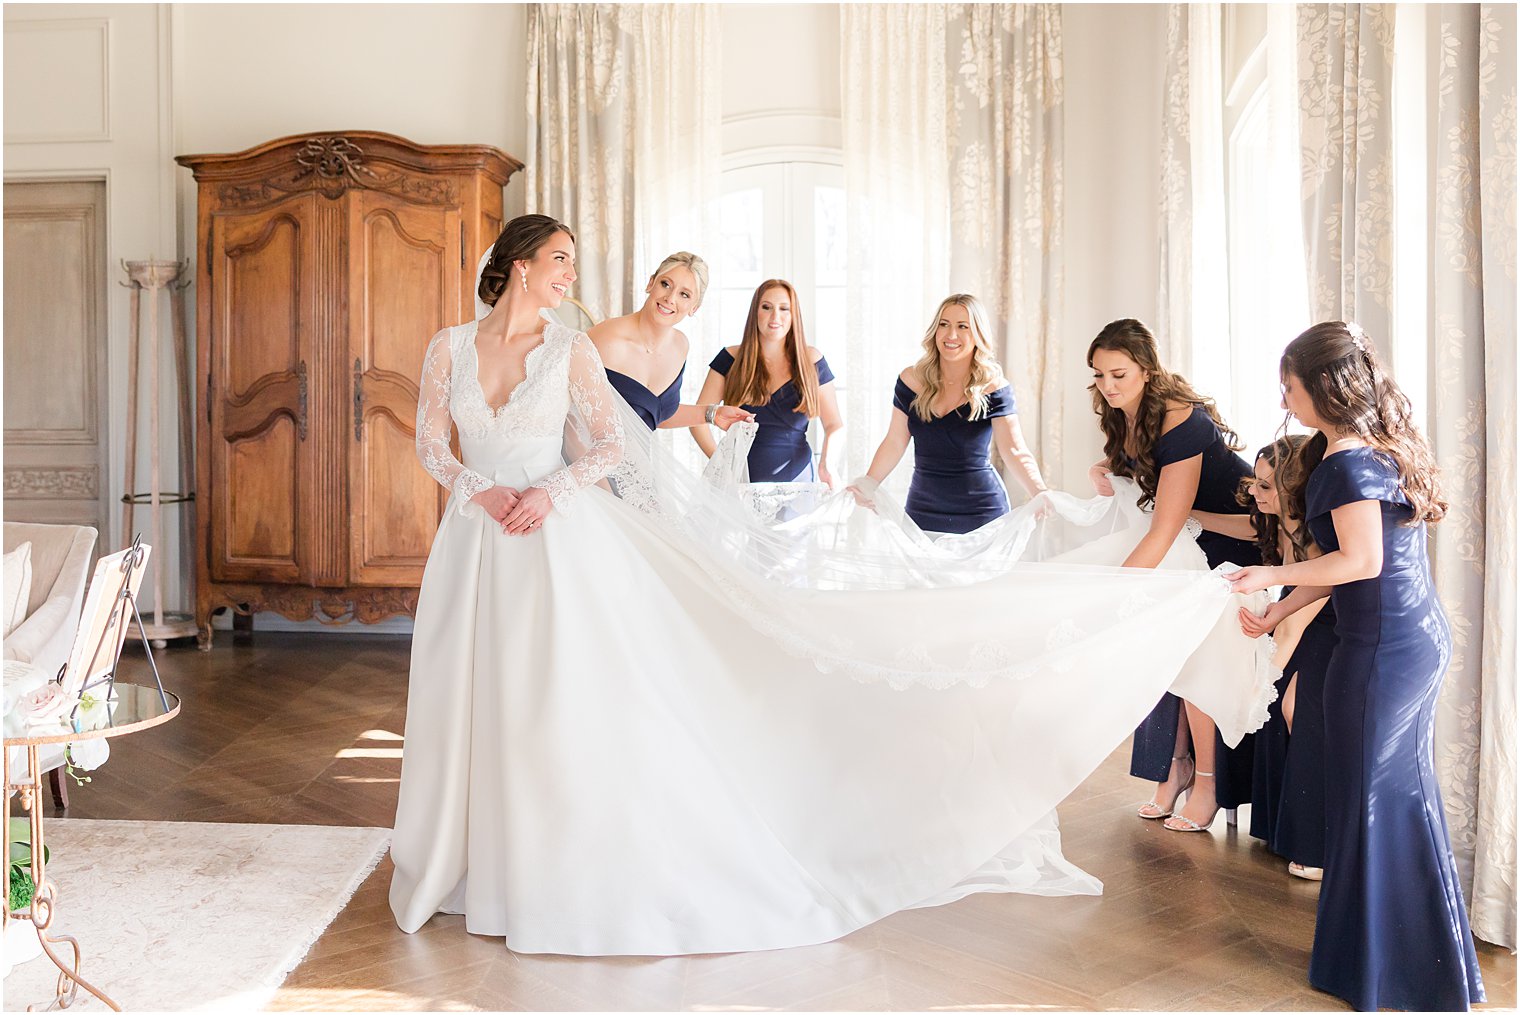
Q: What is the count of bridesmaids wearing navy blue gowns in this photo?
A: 6